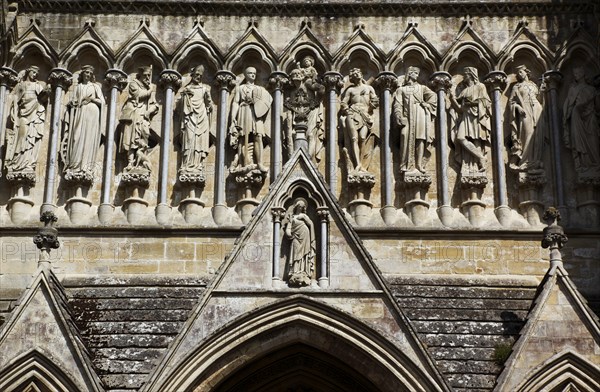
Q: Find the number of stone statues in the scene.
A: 12